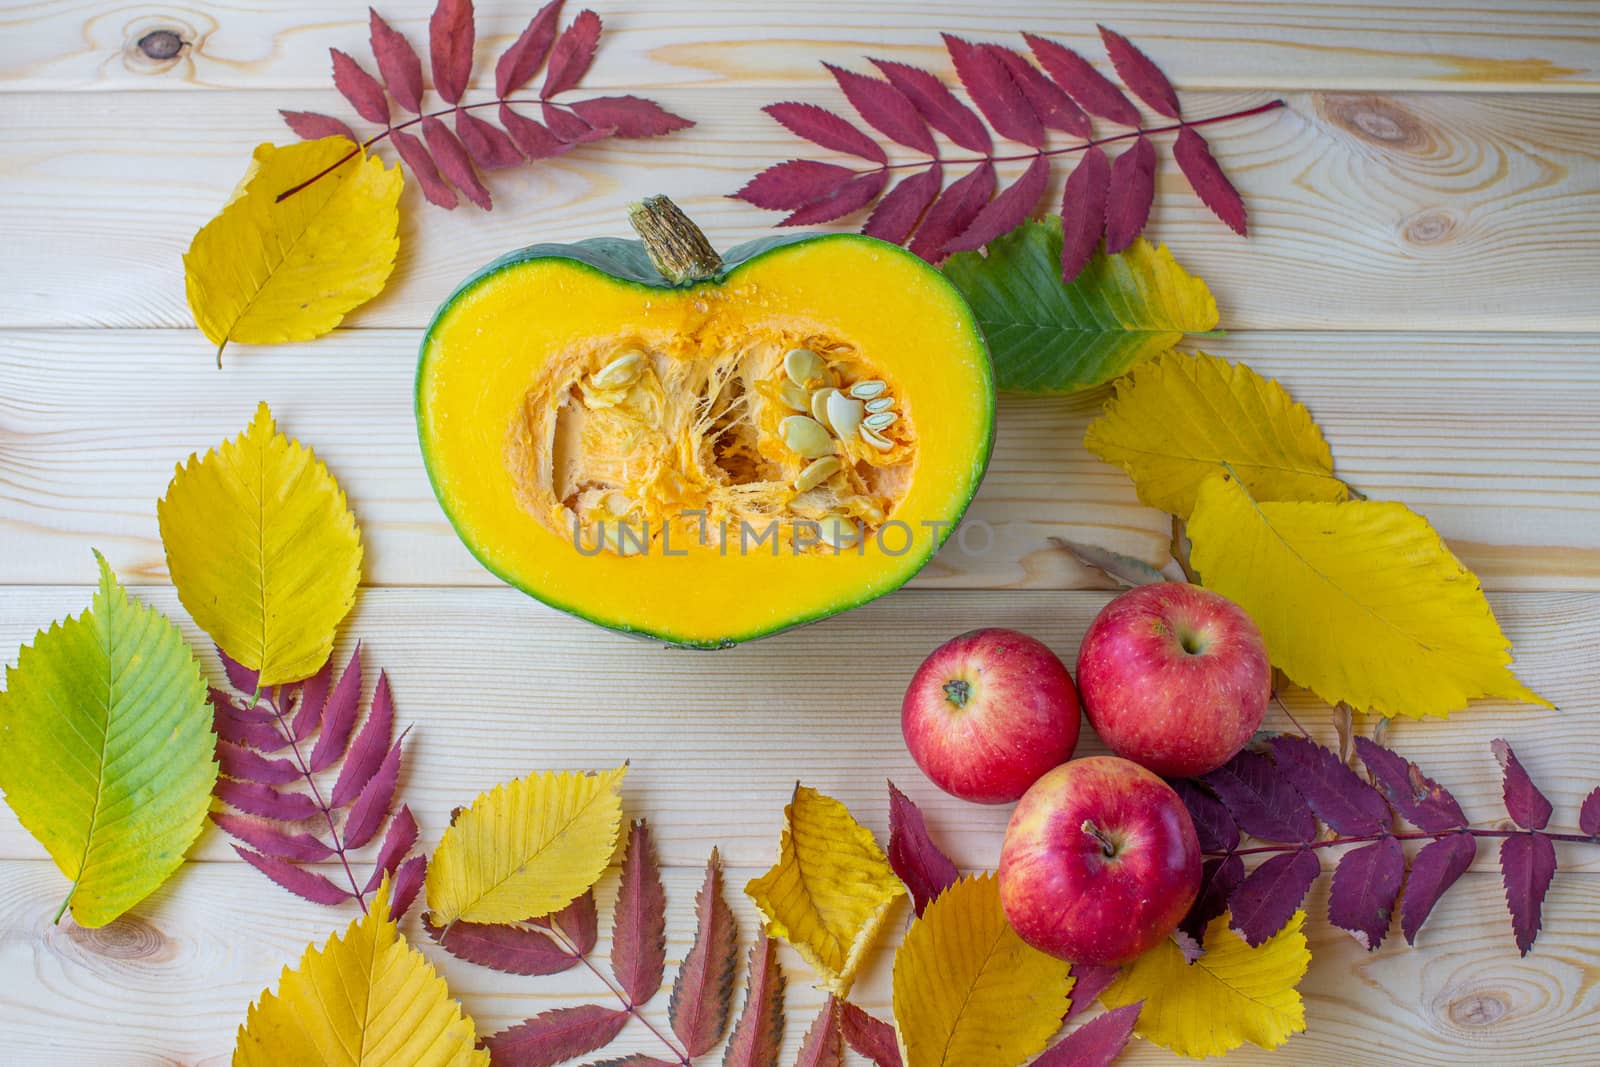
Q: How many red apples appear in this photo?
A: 3